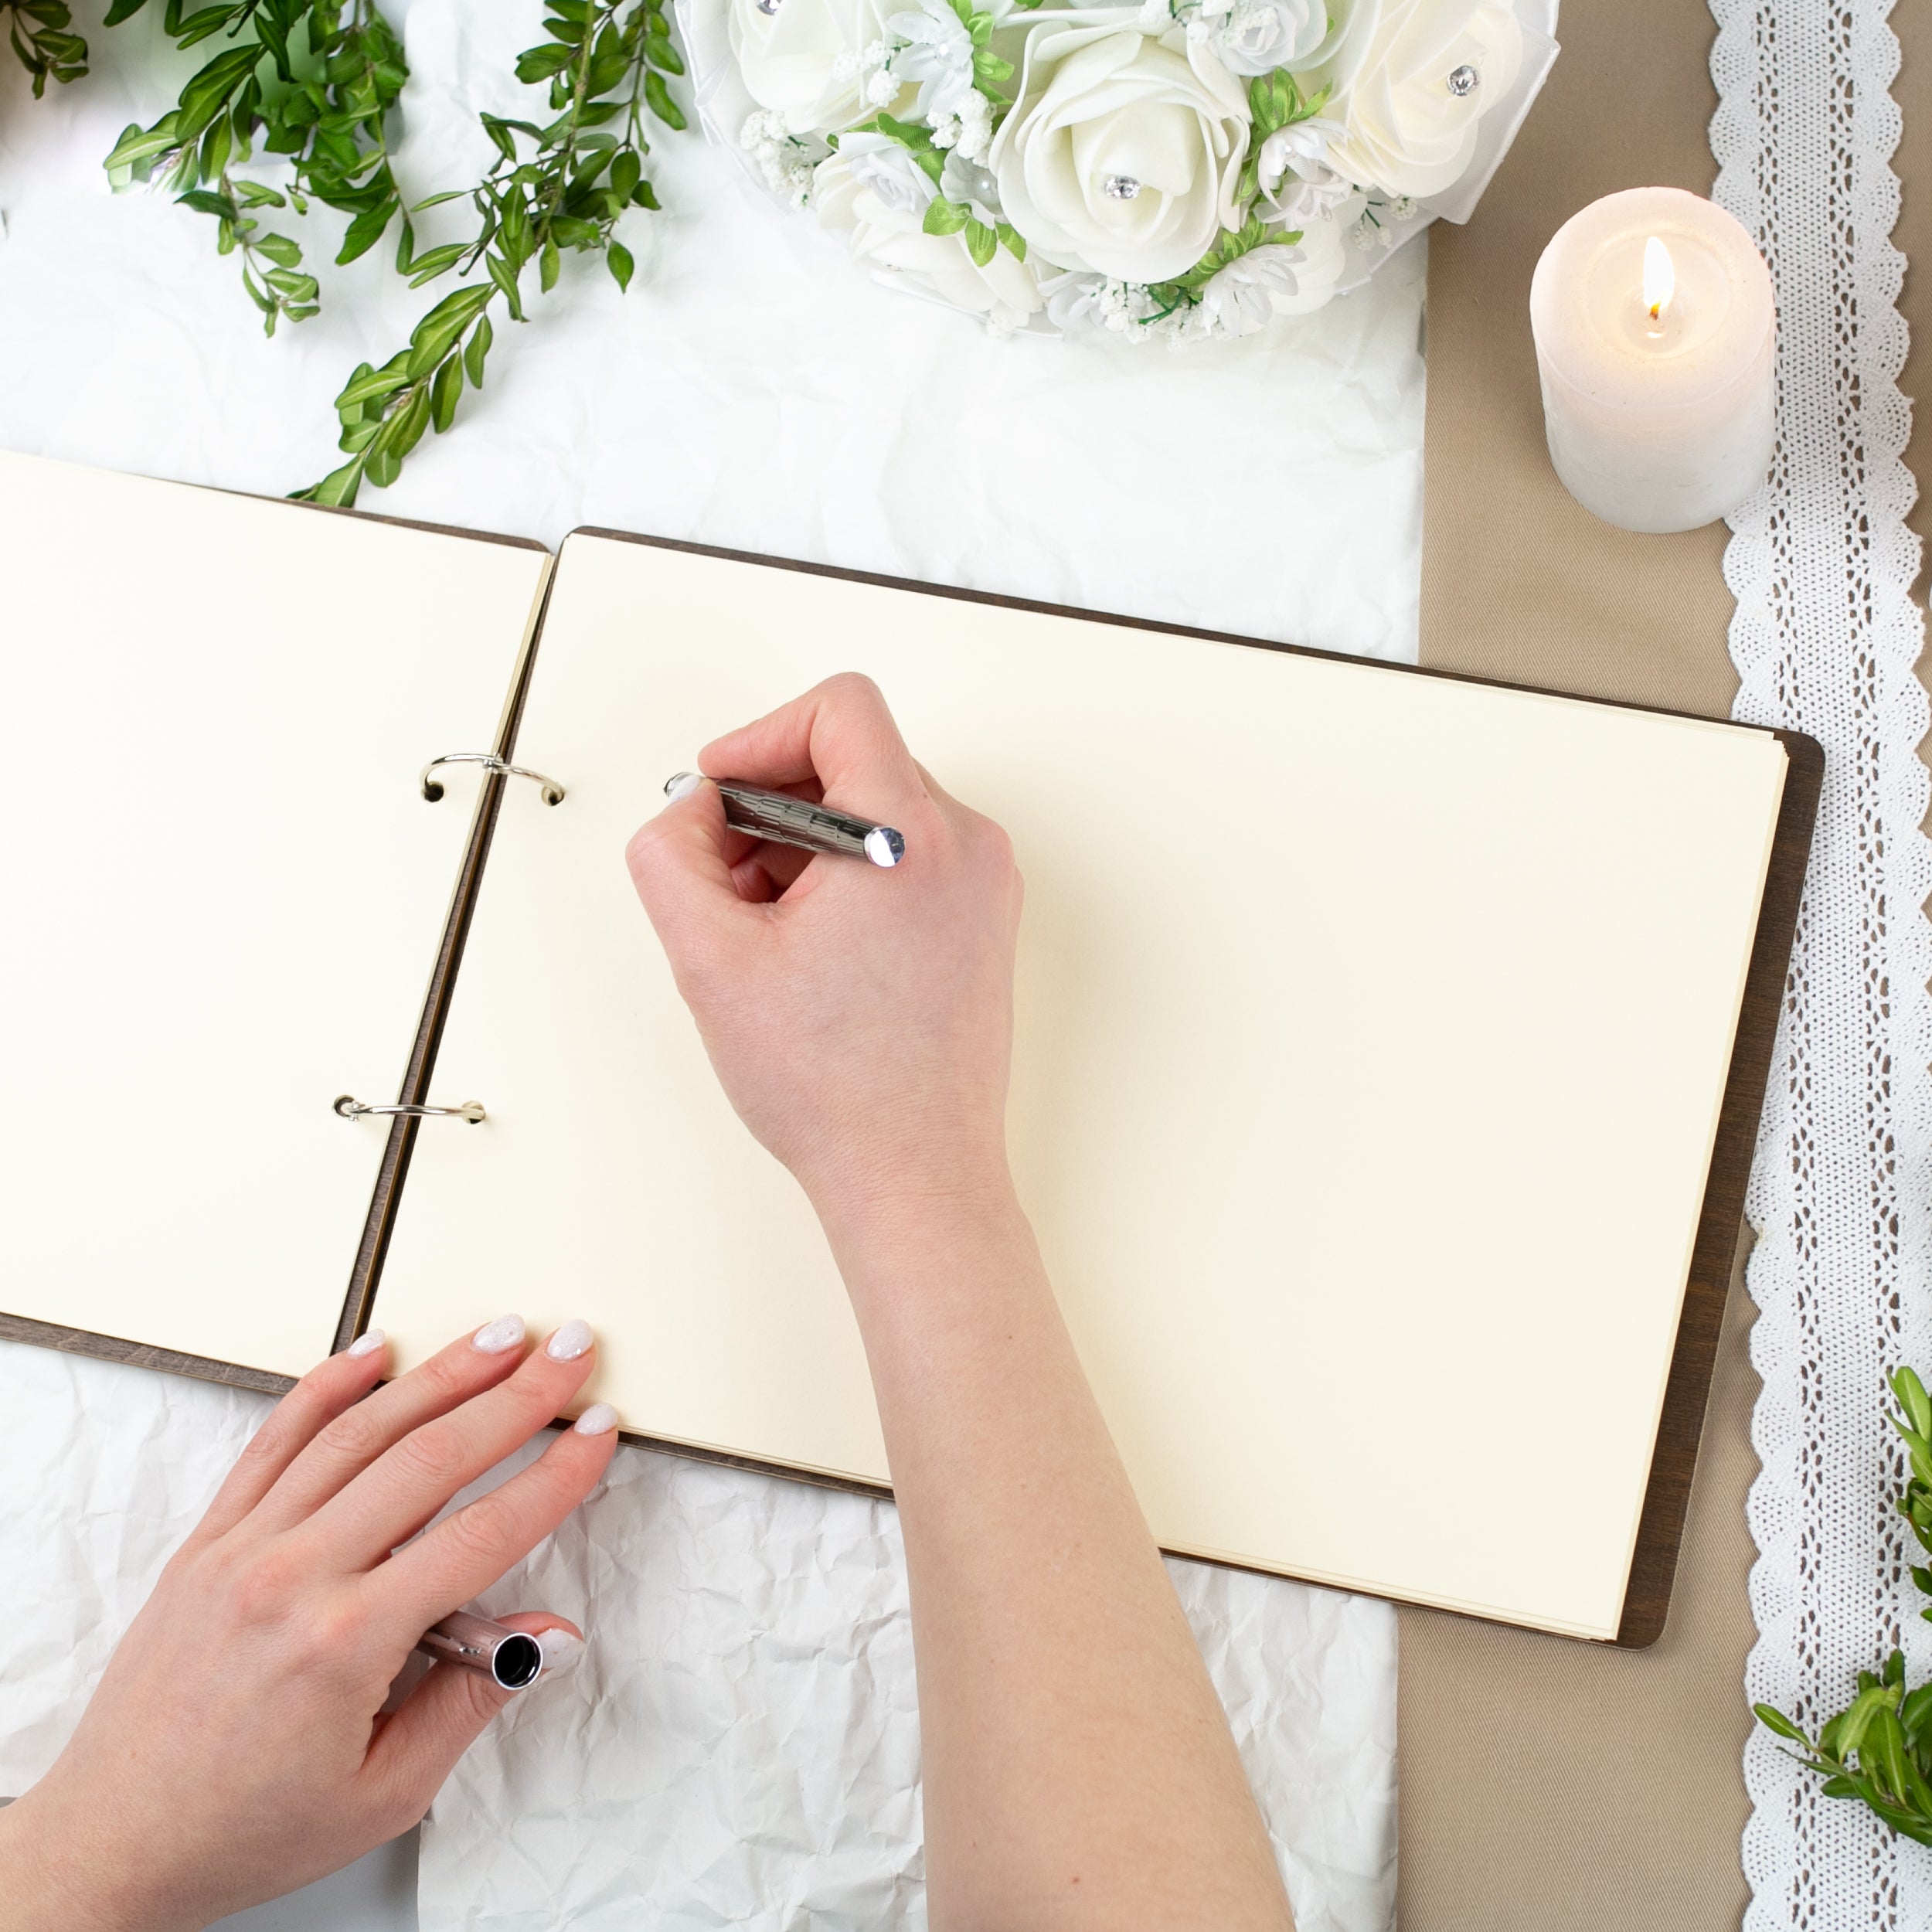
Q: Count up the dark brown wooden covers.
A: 2